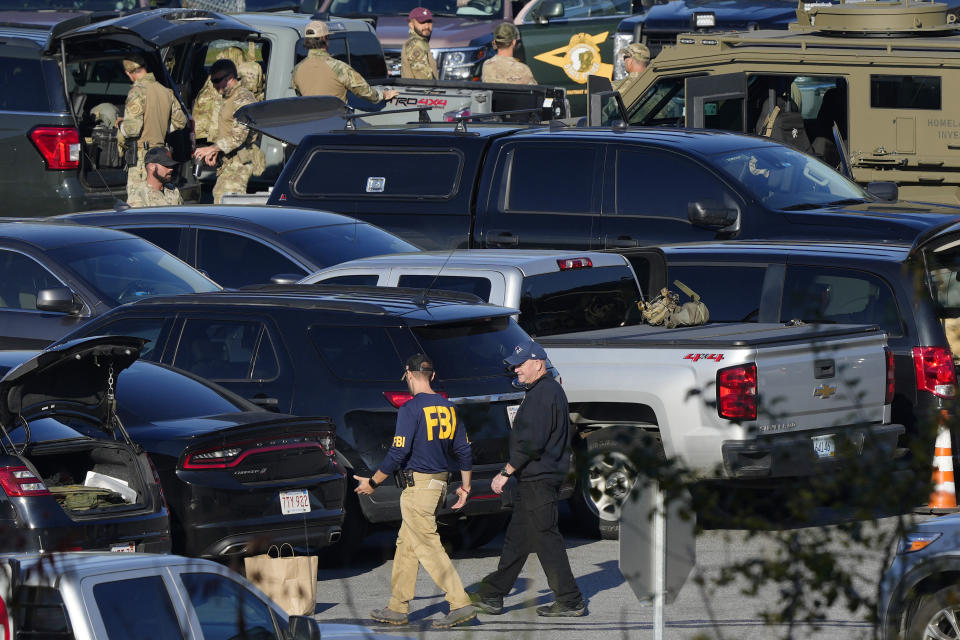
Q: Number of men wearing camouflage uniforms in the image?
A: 7